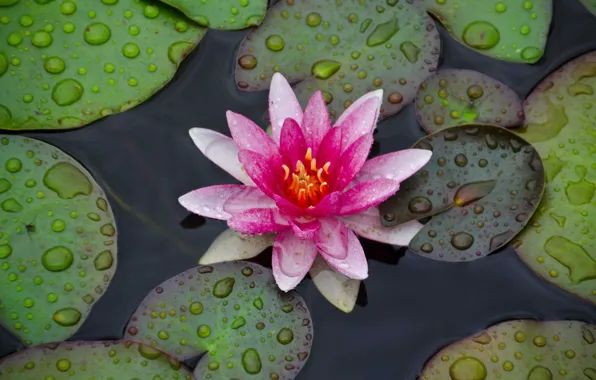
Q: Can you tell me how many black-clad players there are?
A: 0